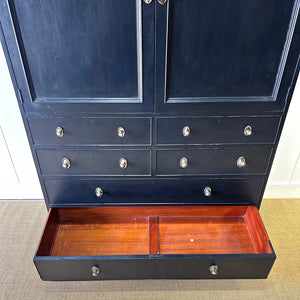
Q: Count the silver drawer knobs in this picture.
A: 12